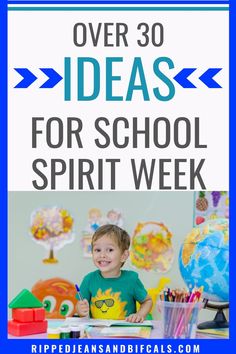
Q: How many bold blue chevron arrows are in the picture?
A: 4